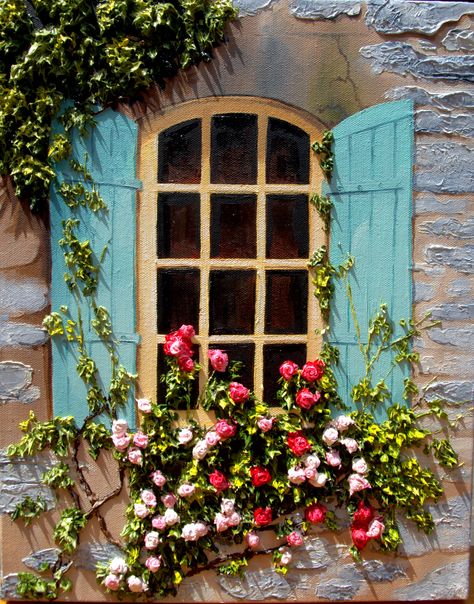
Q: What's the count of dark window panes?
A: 12